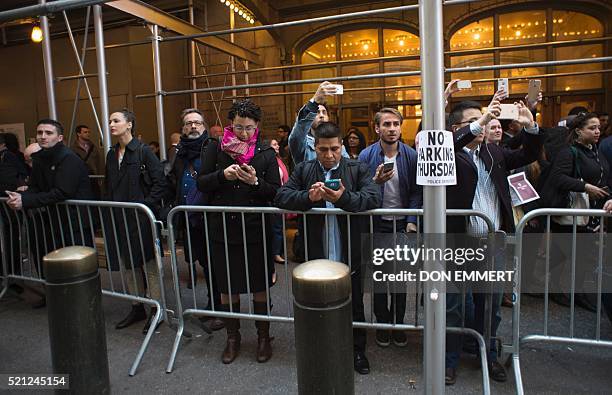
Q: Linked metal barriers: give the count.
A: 3